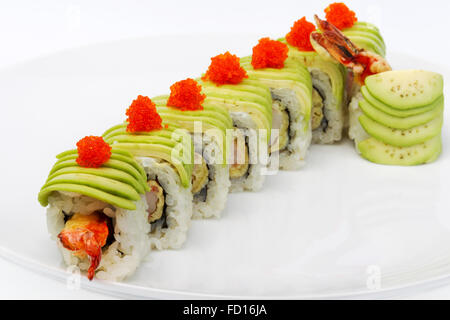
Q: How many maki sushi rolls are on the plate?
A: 8